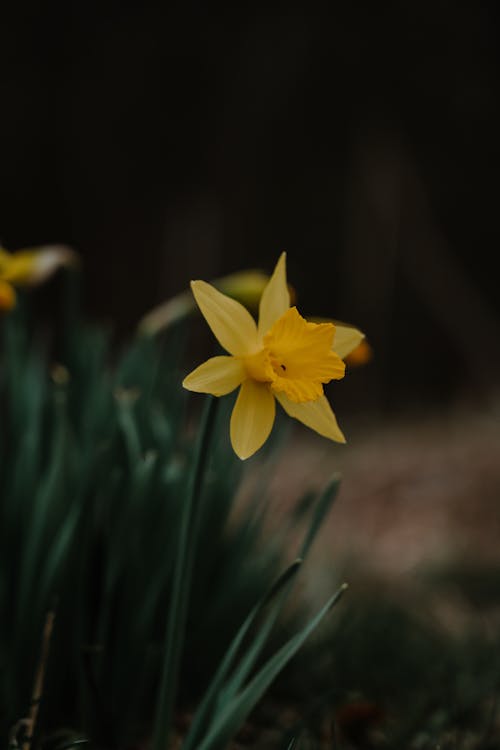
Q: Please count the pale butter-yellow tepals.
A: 6